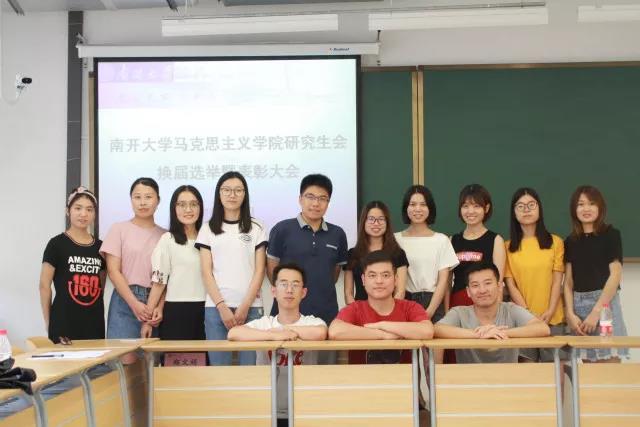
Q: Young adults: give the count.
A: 13